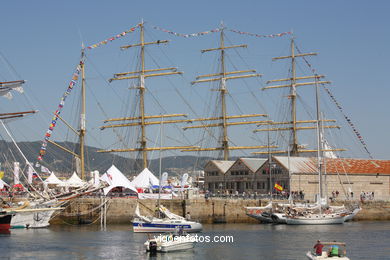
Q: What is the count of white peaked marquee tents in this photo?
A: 4